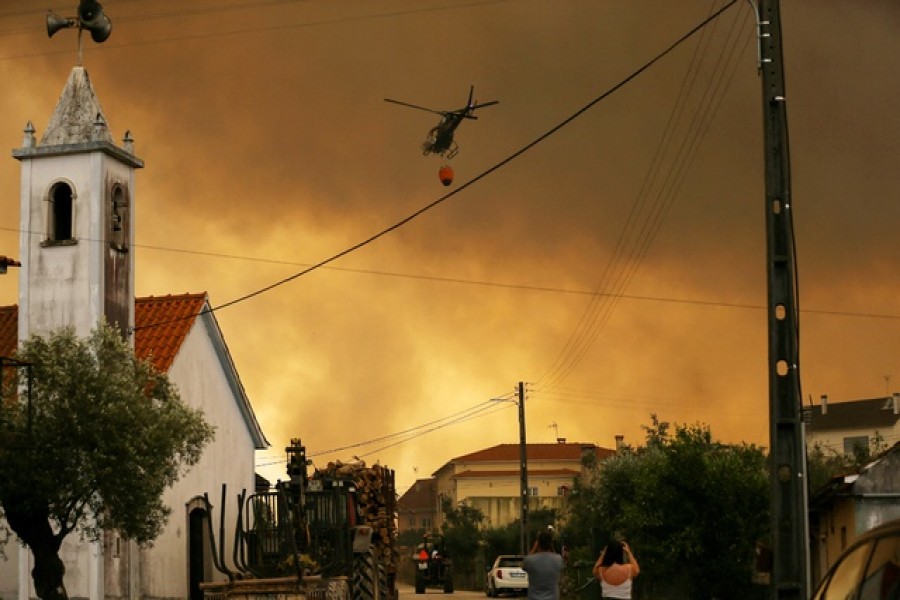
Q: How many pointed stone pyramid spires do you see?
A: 1